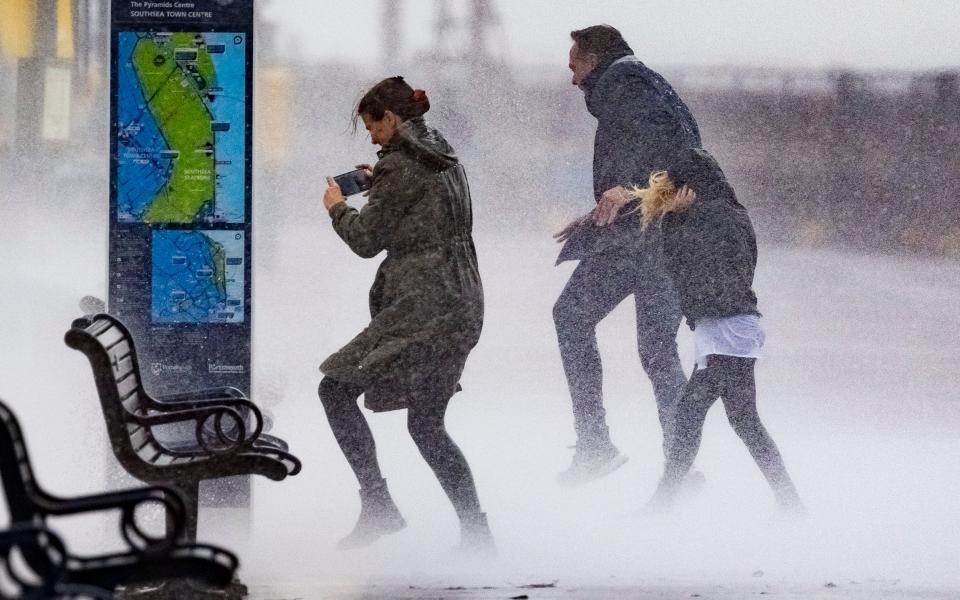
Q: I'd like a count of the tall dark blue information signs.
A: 1